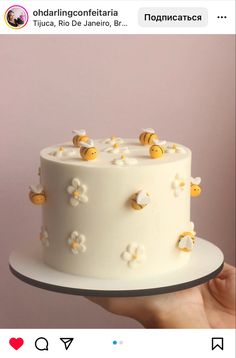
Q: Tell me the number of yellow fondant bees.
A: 8